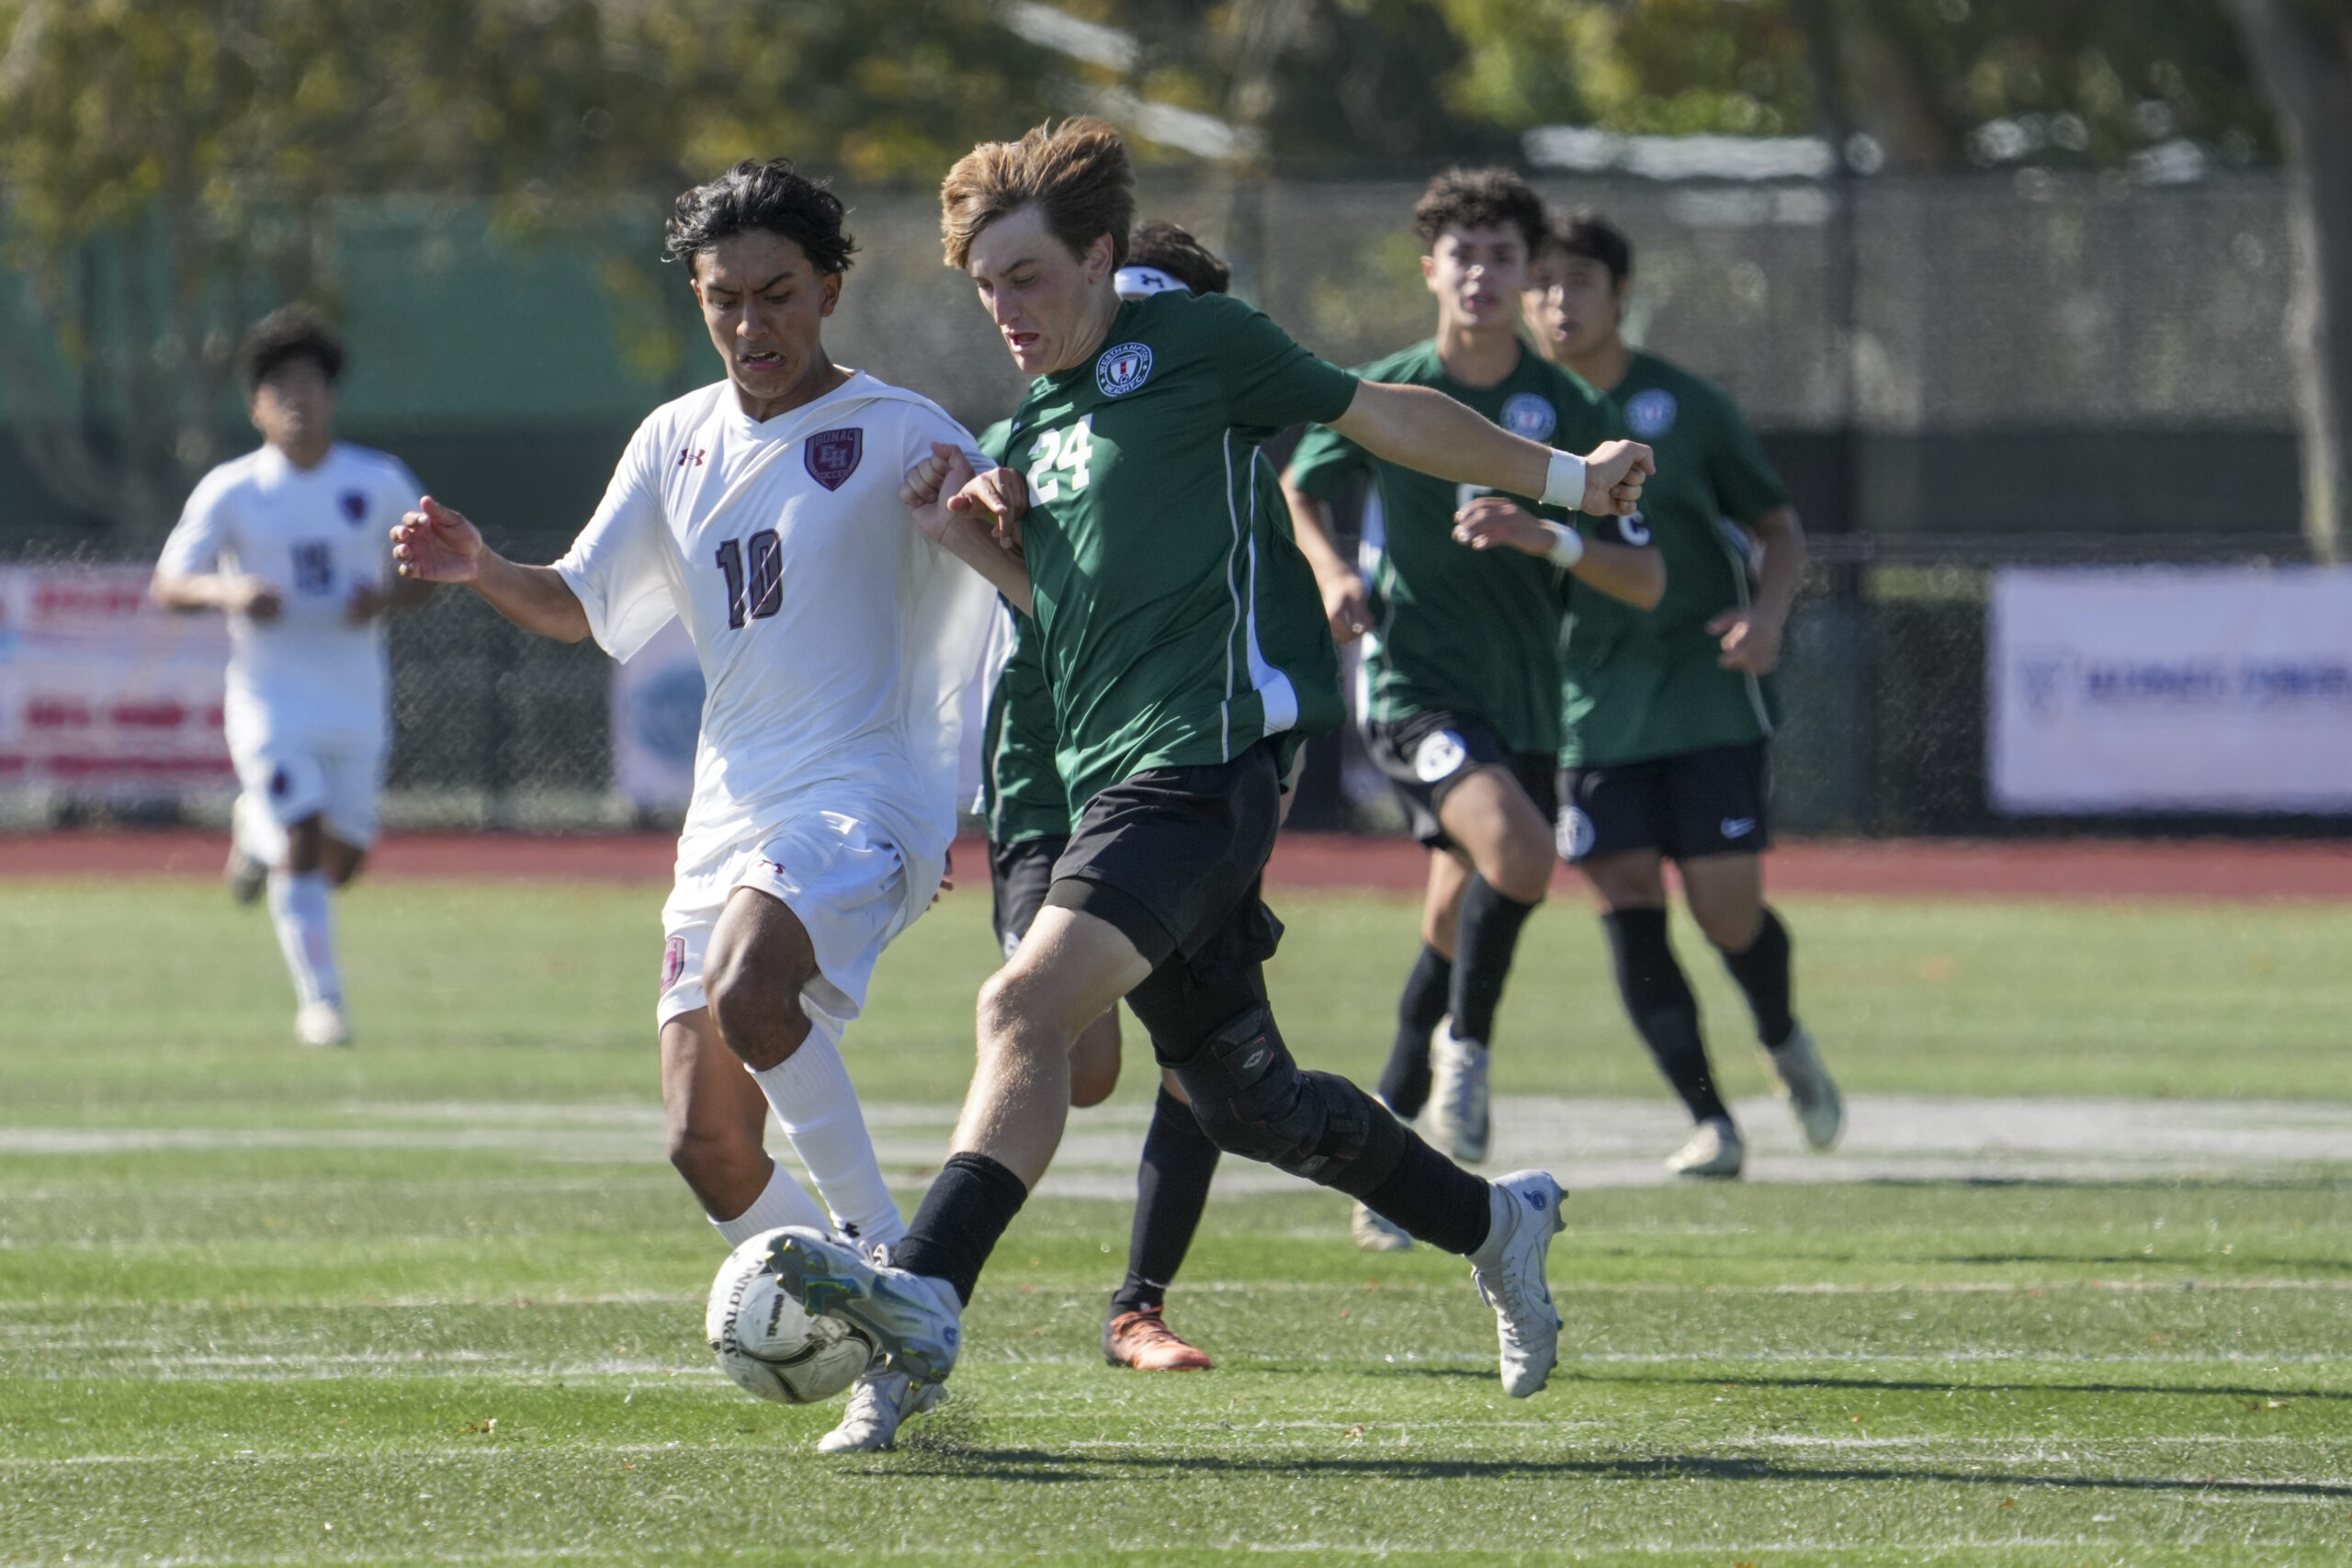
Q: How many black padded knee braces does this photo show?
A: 1